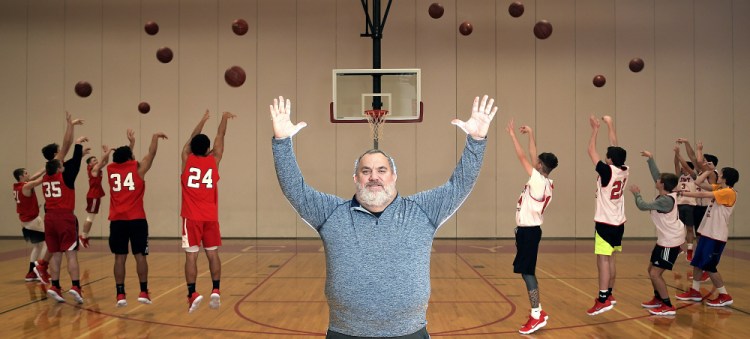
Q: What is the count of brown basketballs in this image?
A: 12